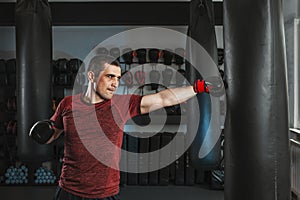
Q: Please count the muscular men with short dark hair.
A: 1